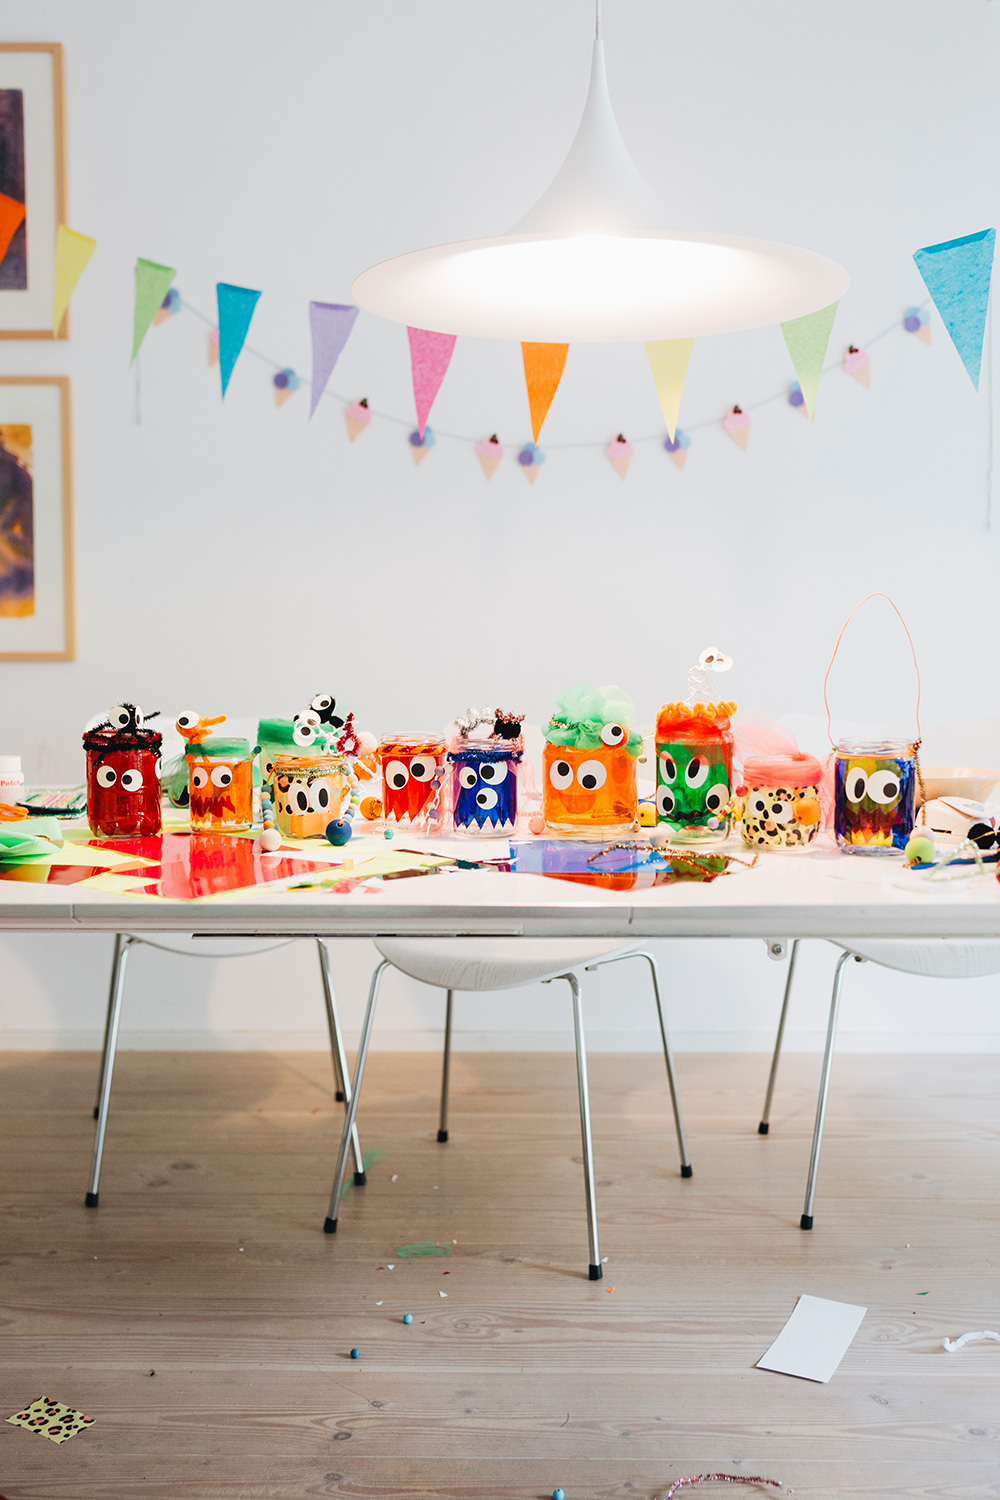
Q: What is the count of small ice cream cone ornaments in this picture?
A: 13